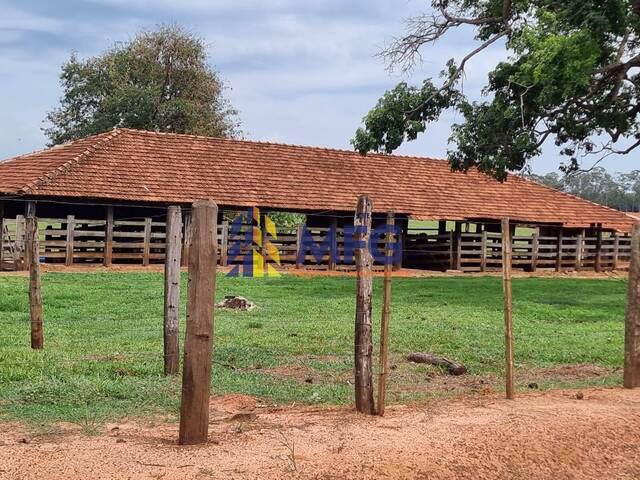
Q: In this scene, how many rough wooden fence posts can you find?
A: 7